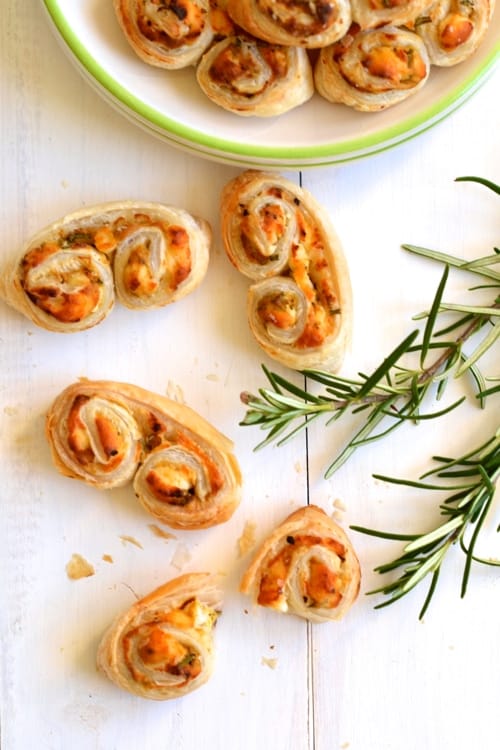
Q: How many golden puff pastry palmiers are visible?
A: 11